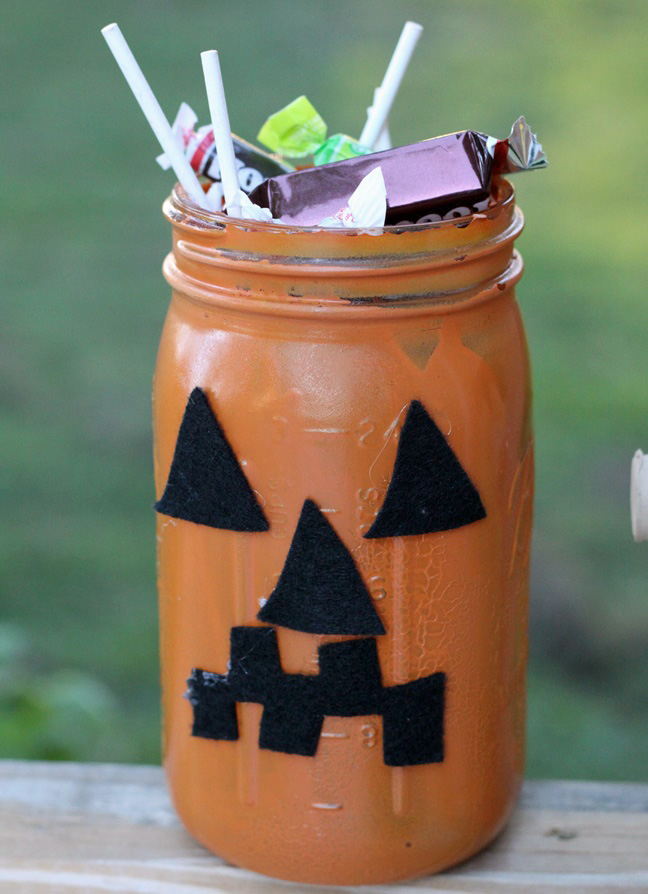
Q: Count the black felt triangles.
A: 3